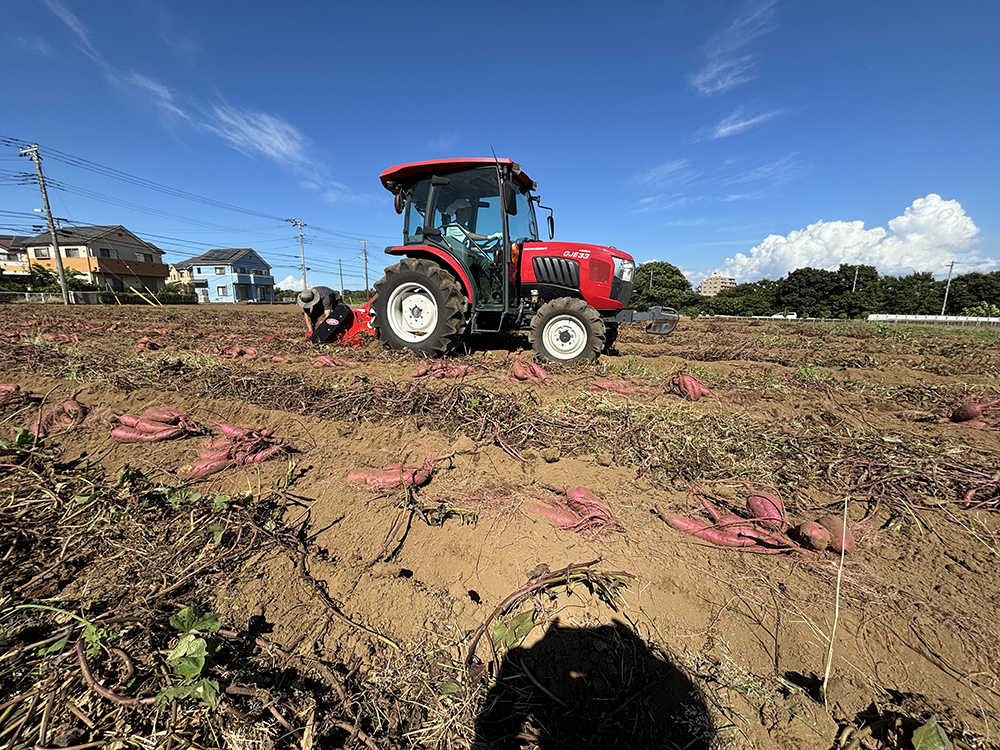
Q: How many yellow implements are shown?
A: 0